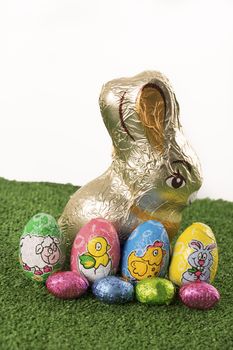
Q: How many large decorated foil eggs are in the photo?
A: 4